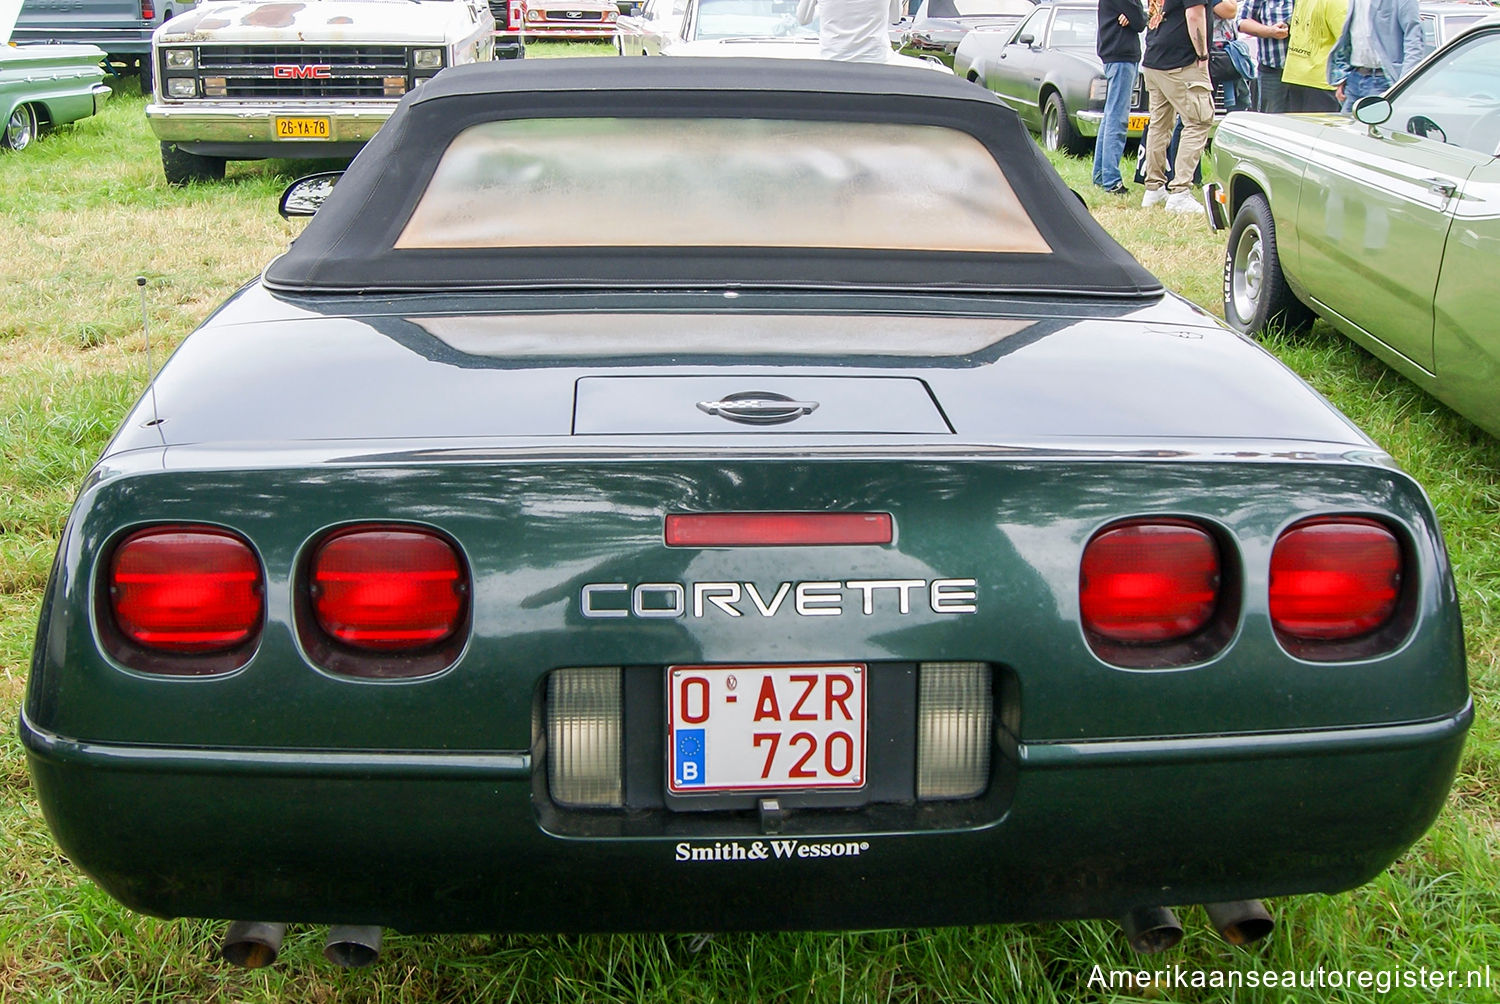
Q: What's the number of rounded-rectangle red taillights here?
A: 4